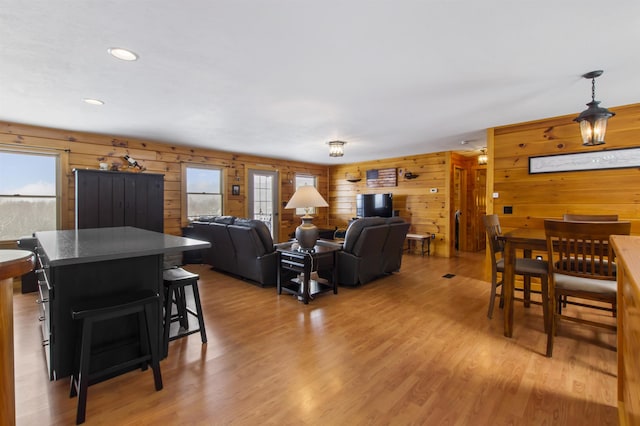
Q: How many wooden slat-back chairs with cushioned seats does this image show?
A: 3